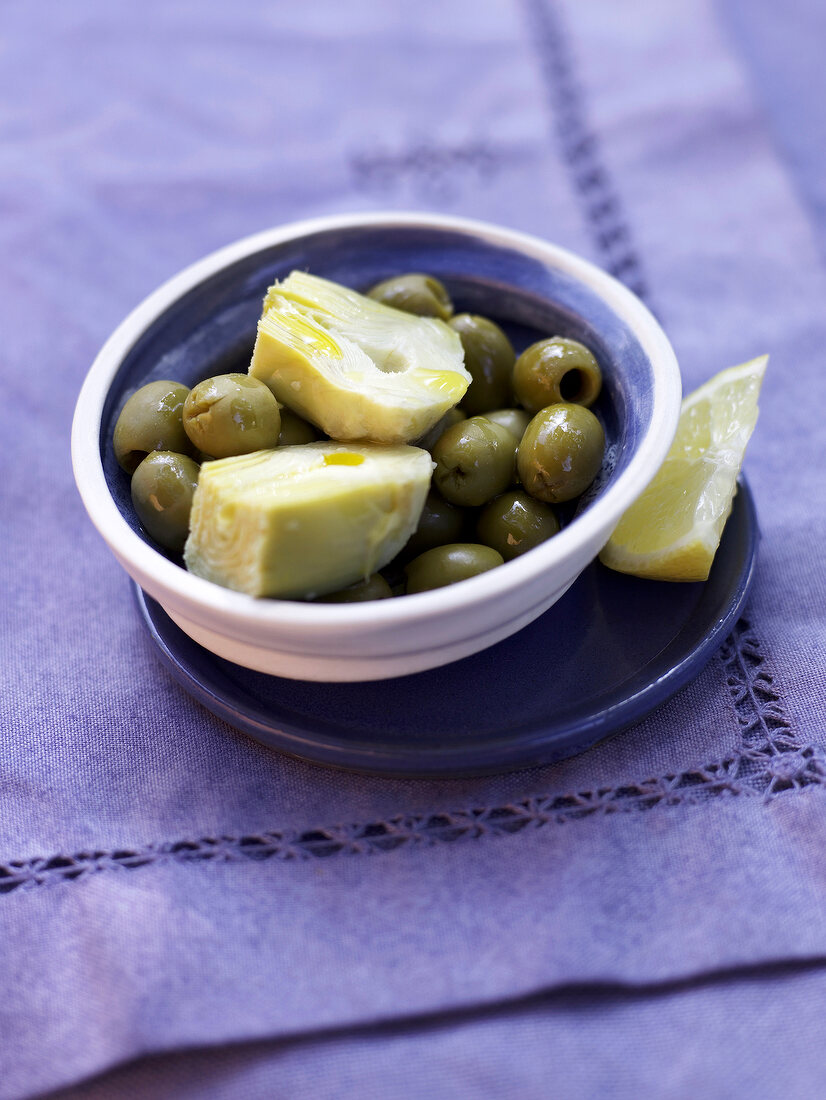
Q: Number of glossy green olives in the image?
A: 15